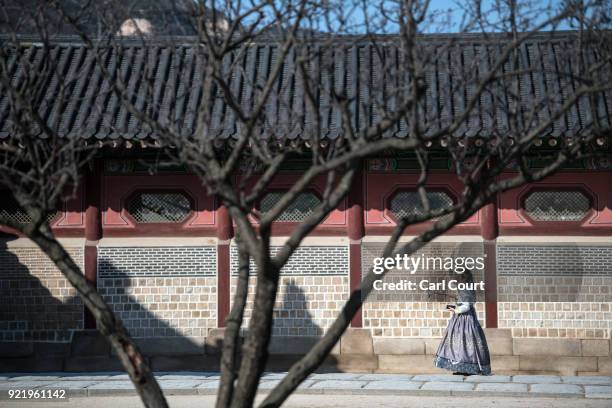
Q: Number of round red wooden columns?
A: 4